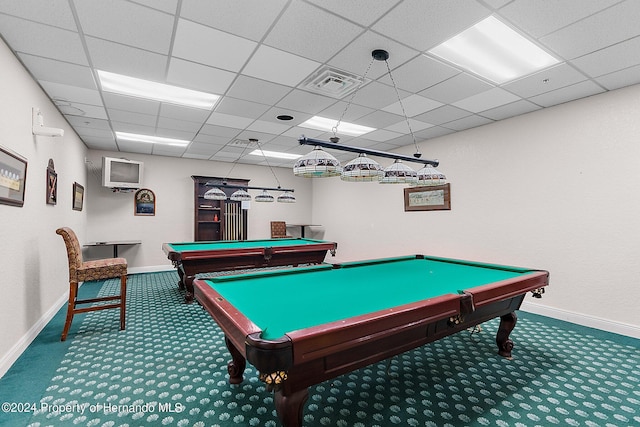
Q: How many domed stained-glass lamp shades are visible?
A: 8